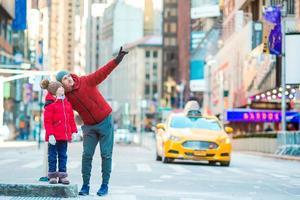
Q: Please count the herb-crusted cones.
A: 0